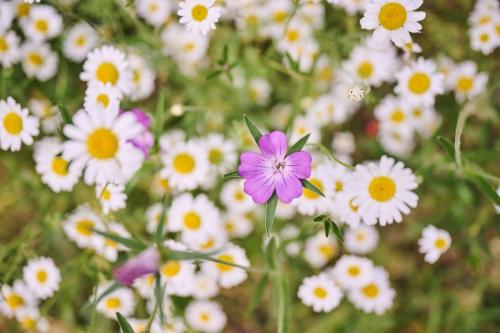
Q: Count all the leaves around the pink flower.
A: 5